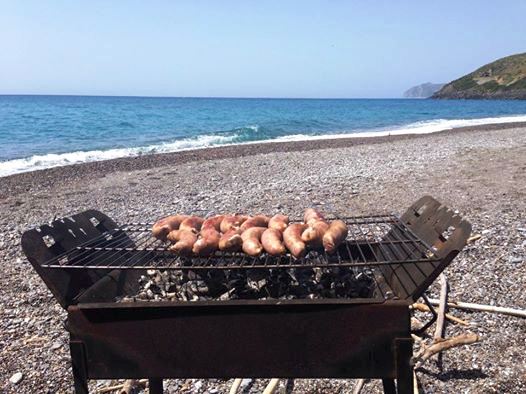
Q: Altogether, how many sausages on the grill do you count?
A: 15